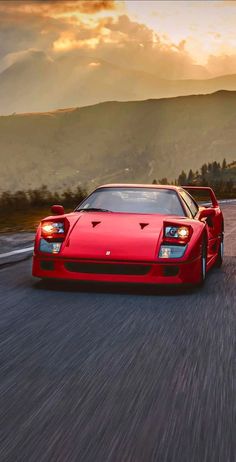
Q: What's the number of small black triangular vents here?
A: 2